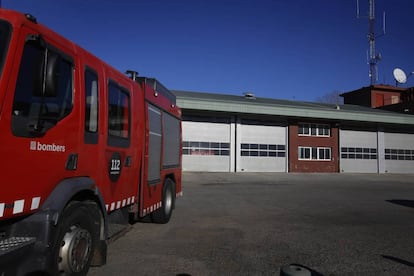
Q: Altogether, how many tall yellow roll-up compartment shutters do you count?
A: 0